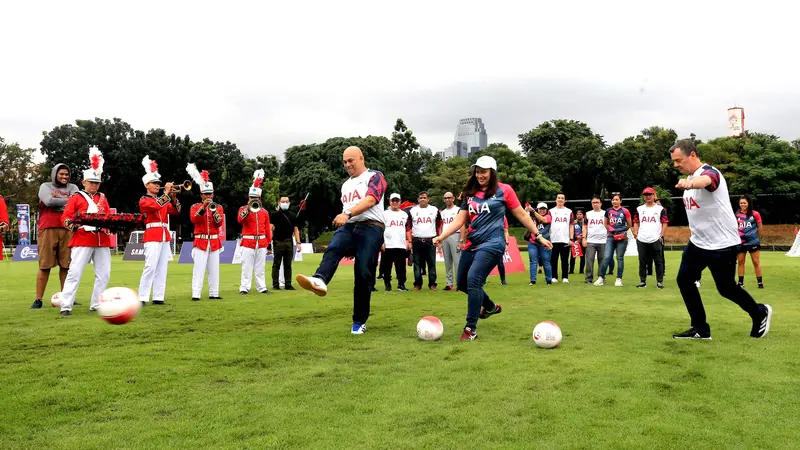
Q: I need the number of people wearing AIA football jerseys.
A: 12